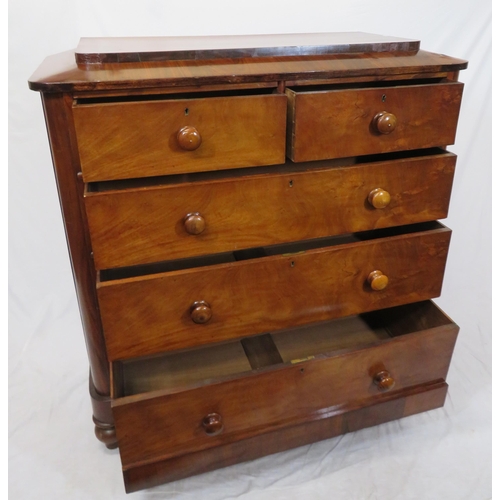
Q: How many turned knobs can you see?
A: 8